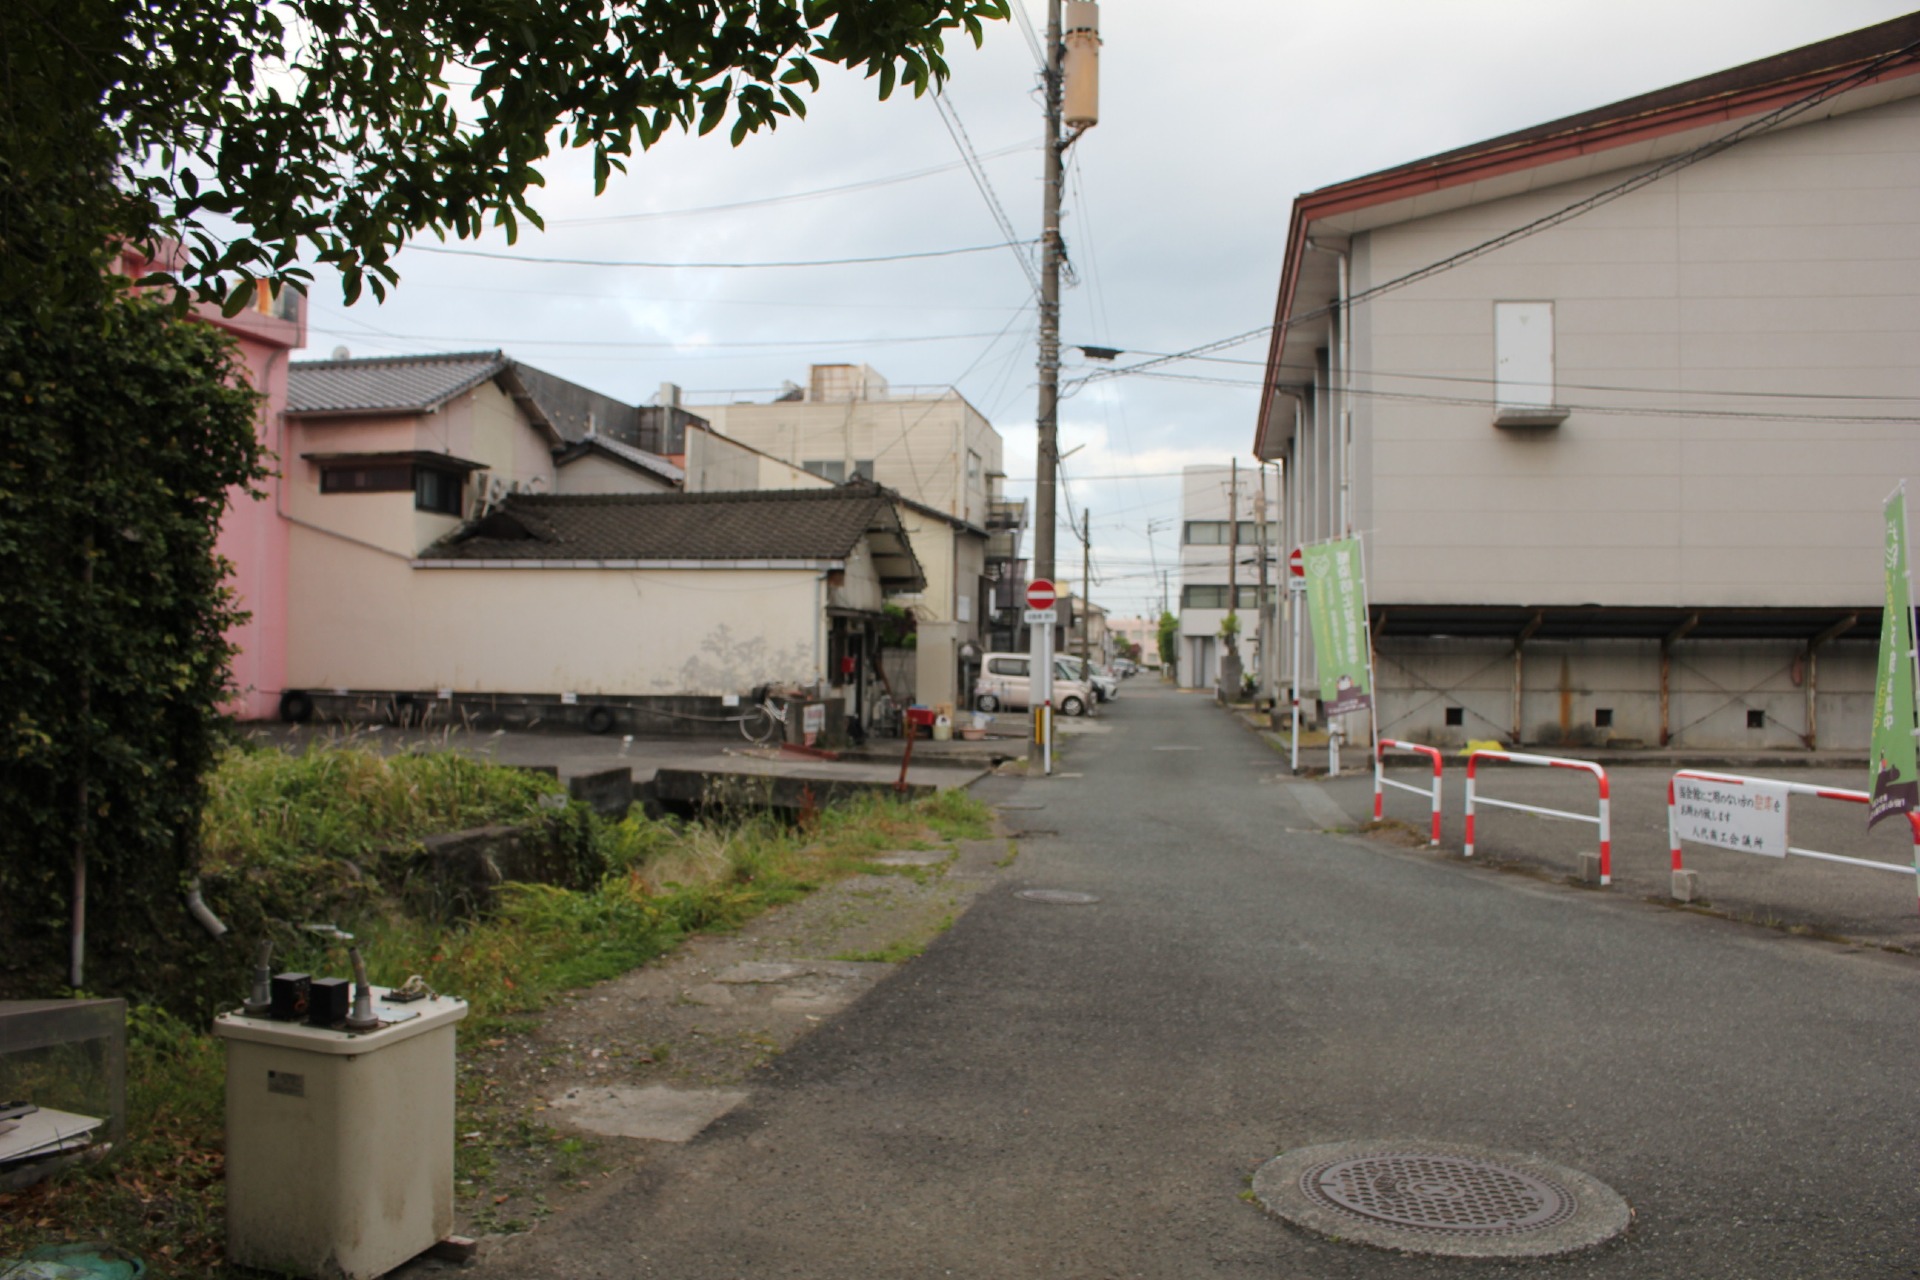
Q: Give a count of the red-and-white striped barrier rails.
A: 3